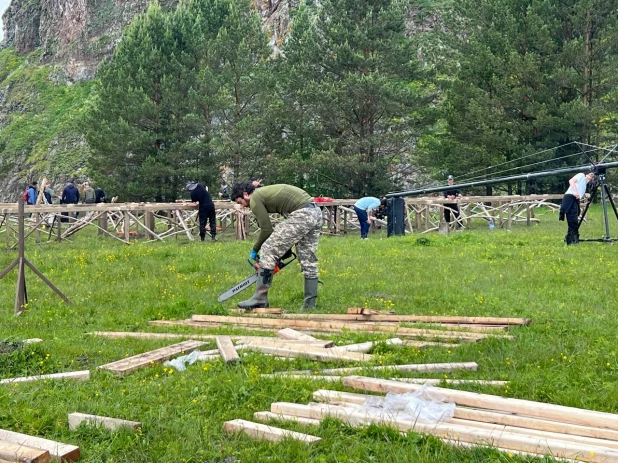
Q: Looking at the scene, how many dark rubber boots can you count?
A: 2